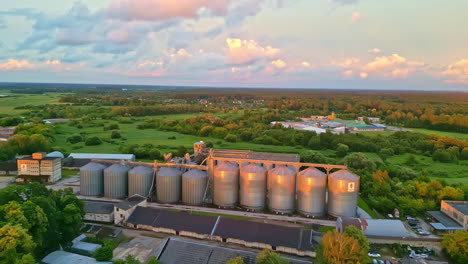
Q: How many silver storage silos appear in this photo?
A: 10